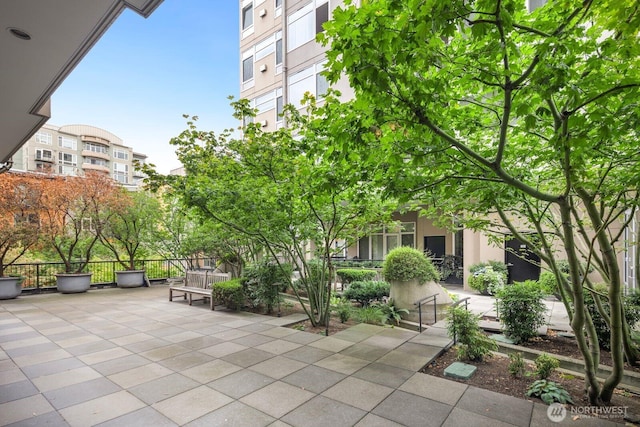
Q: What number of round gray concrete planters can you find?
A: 3